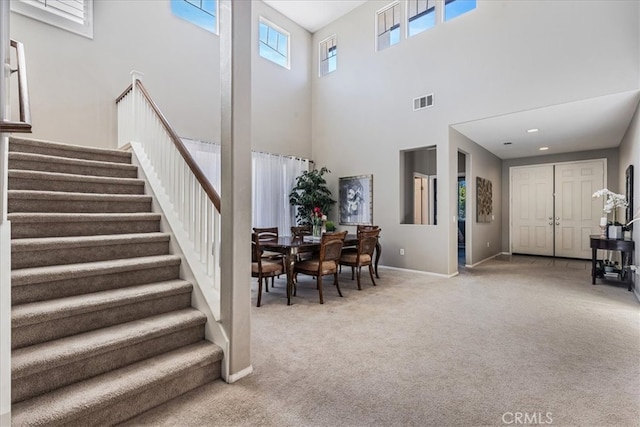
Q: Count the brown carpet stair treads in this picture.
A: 10